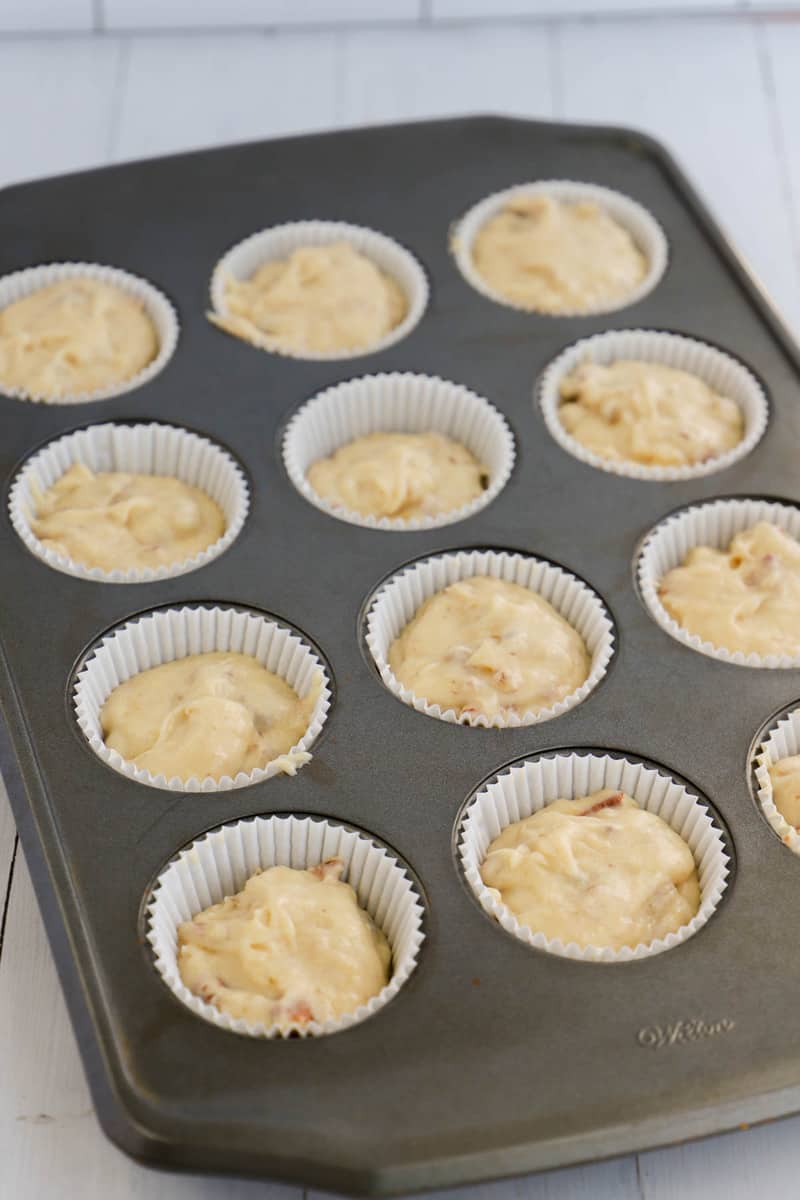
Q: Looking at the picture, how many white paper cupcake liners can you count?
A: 12